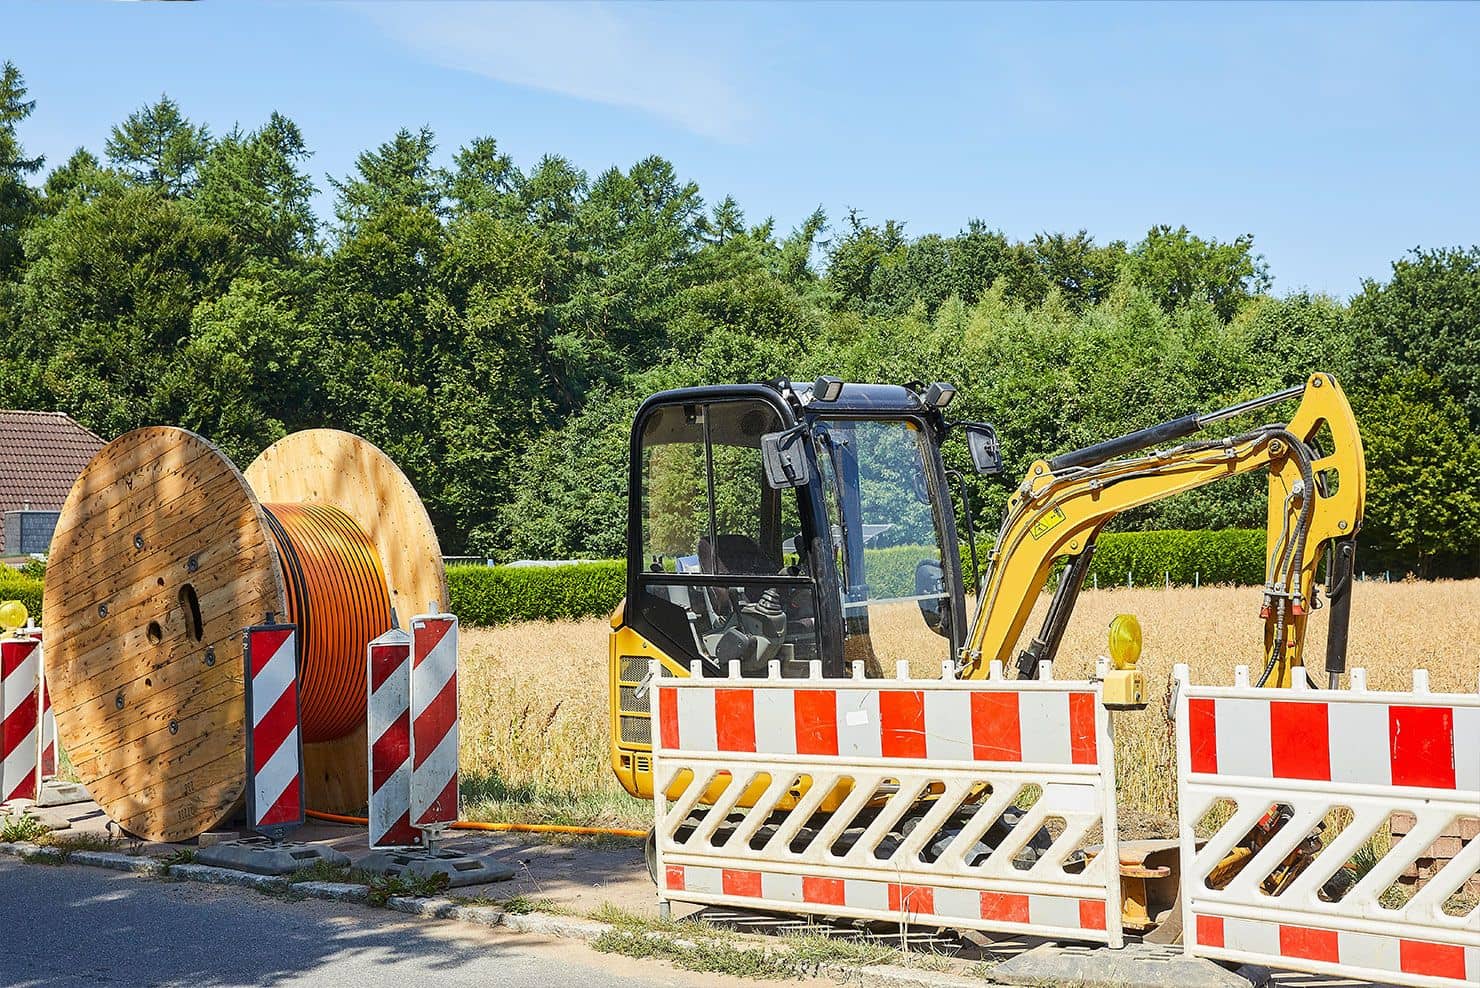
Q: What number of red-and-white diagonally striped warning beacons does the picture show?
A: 5